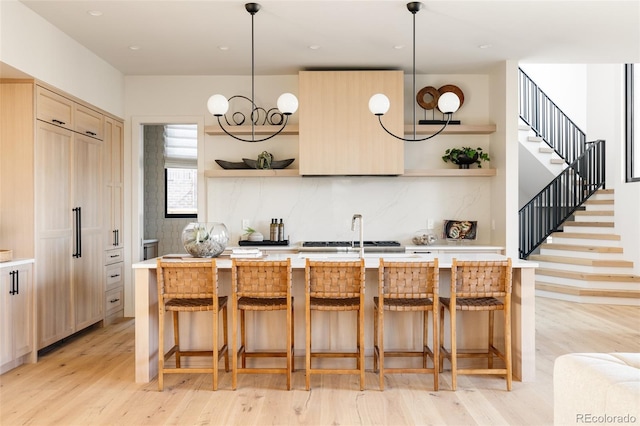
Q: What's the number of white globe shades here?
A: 4